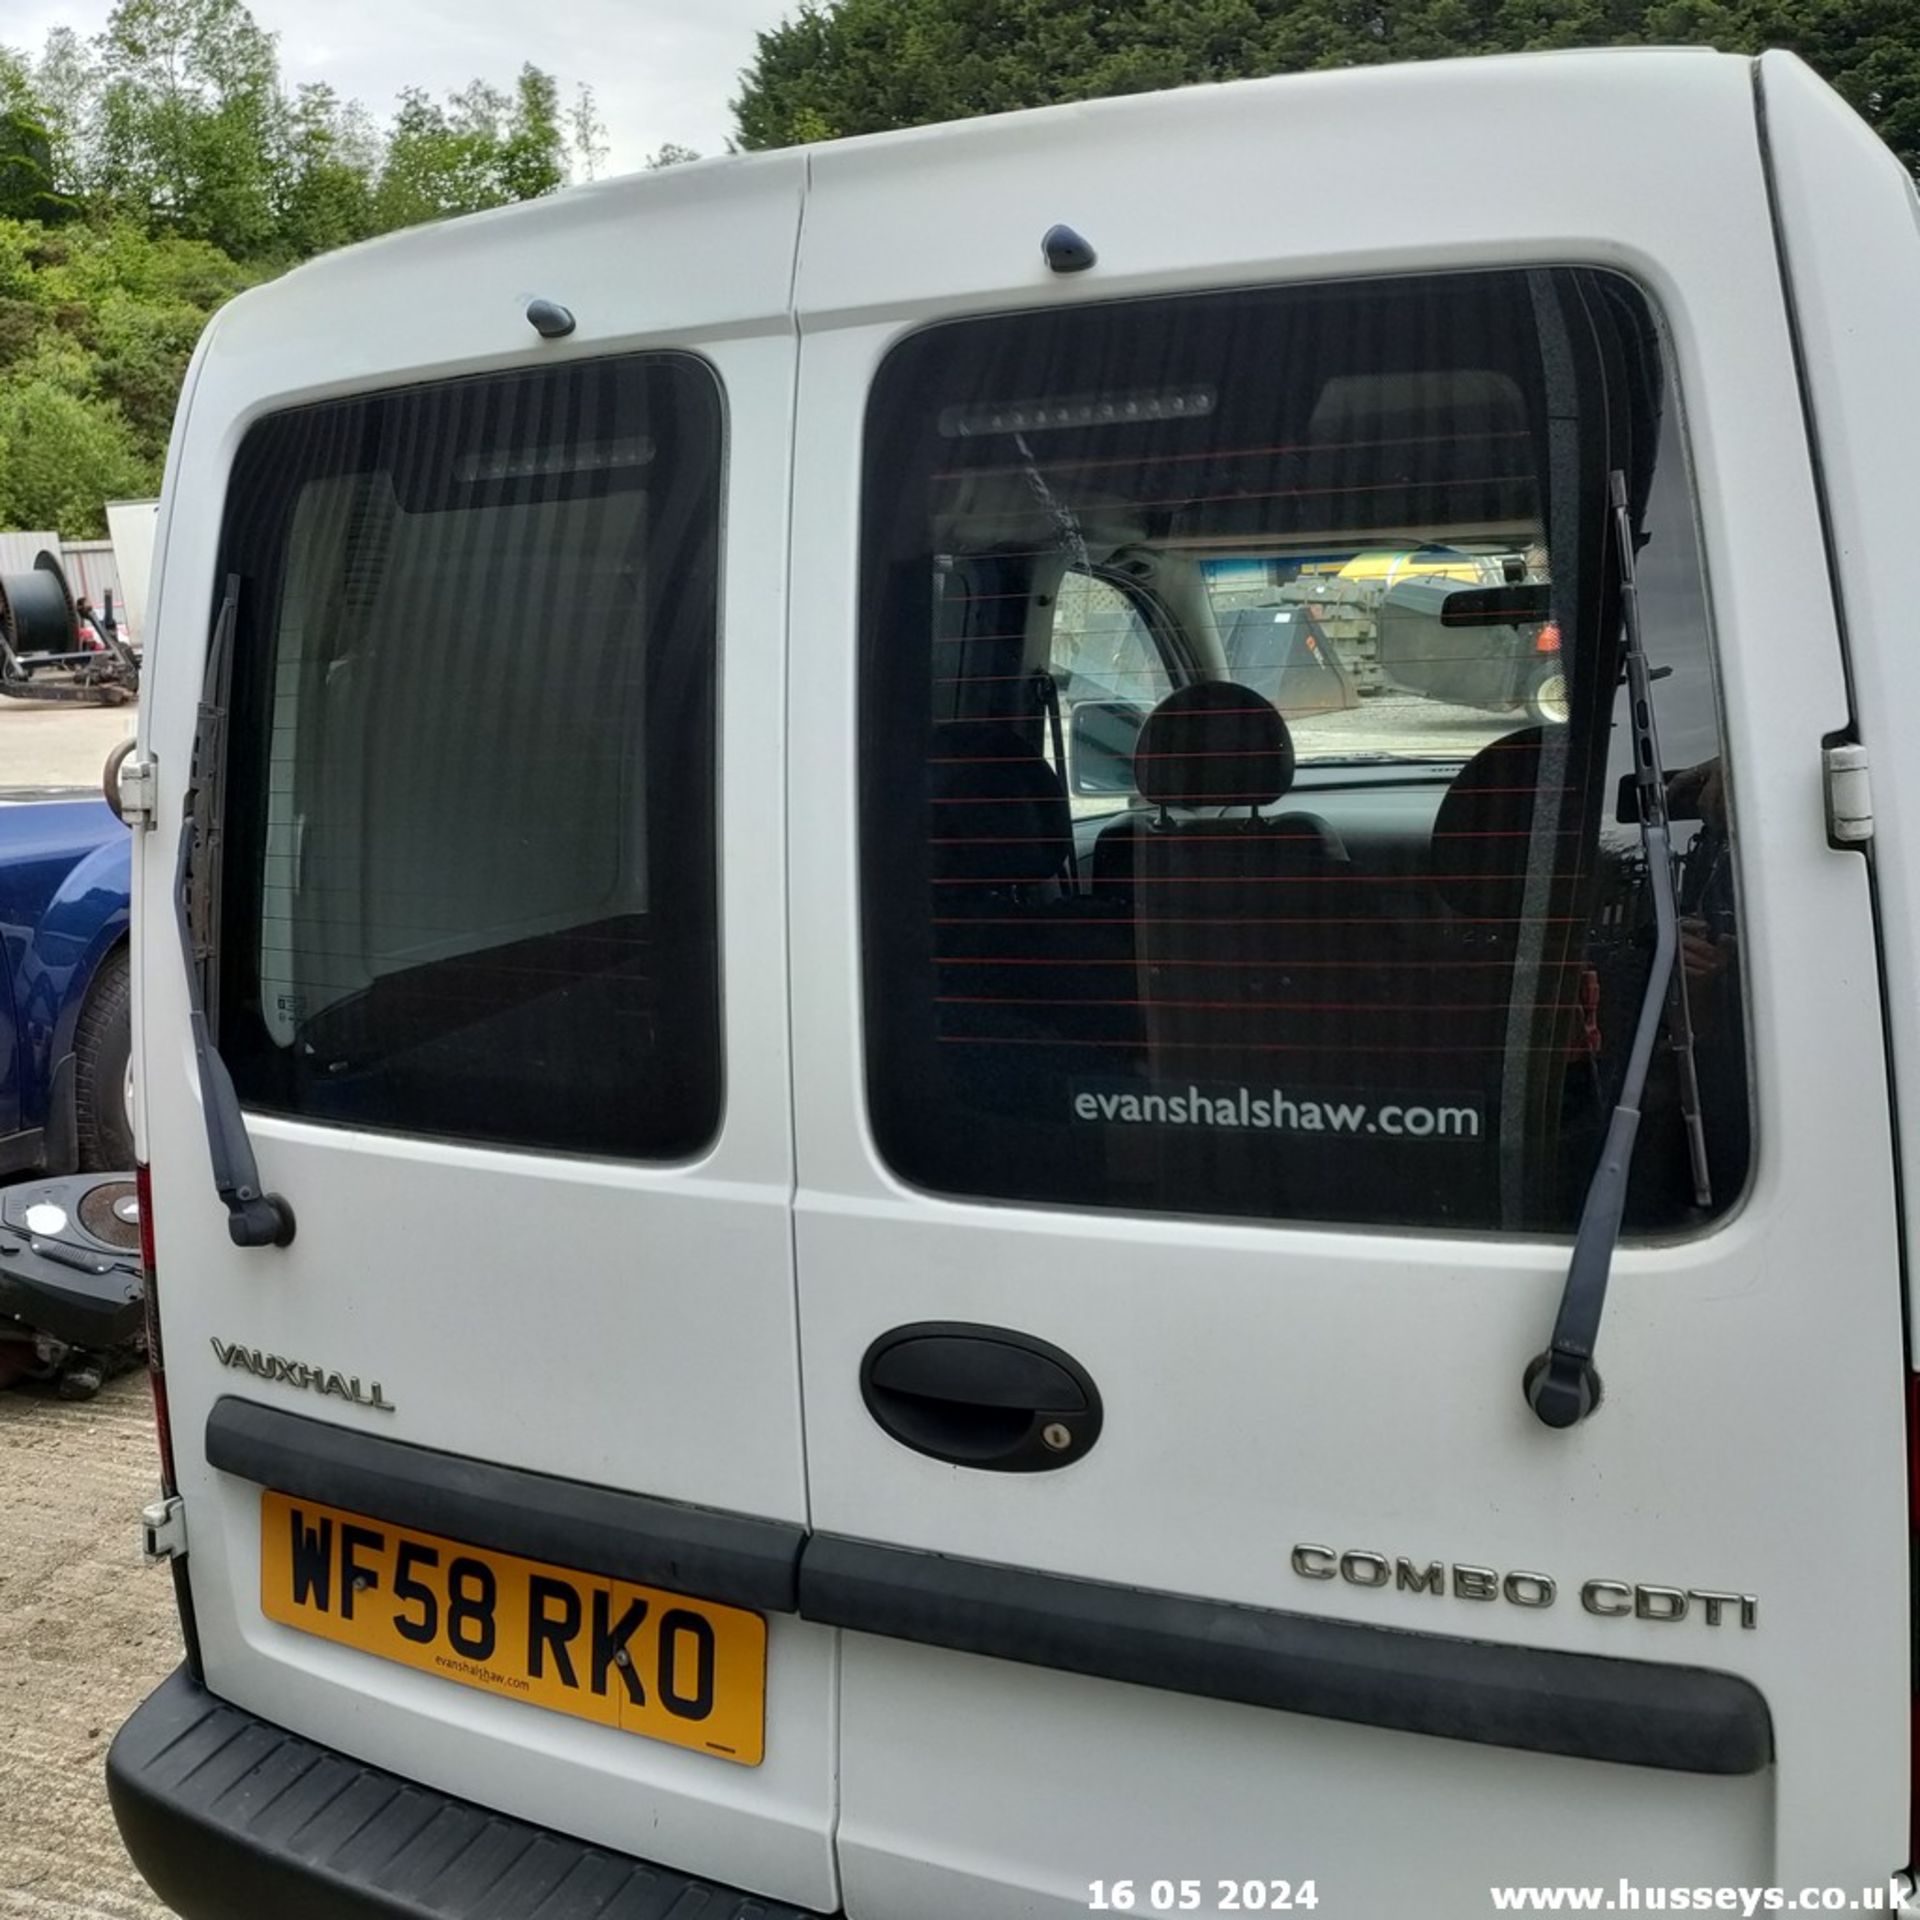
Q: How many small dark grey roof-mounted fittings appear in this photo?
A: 2